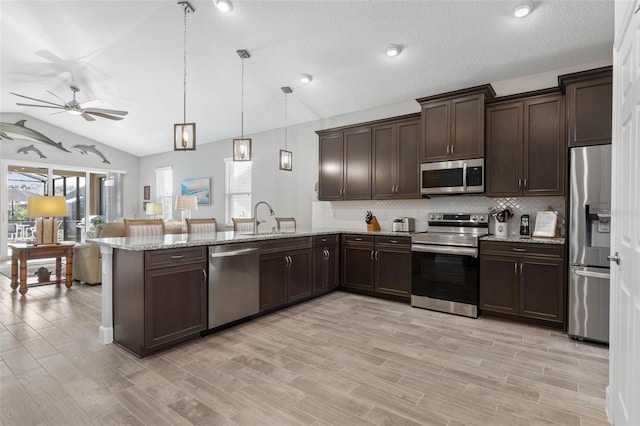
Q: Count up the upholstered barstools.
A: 4